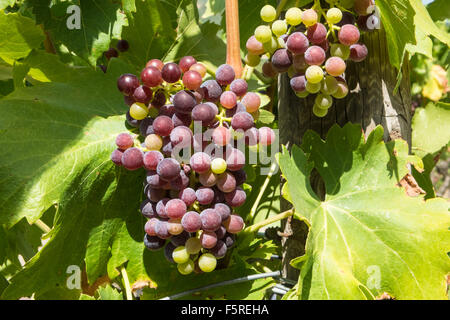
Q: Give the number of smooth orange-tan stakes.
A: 1